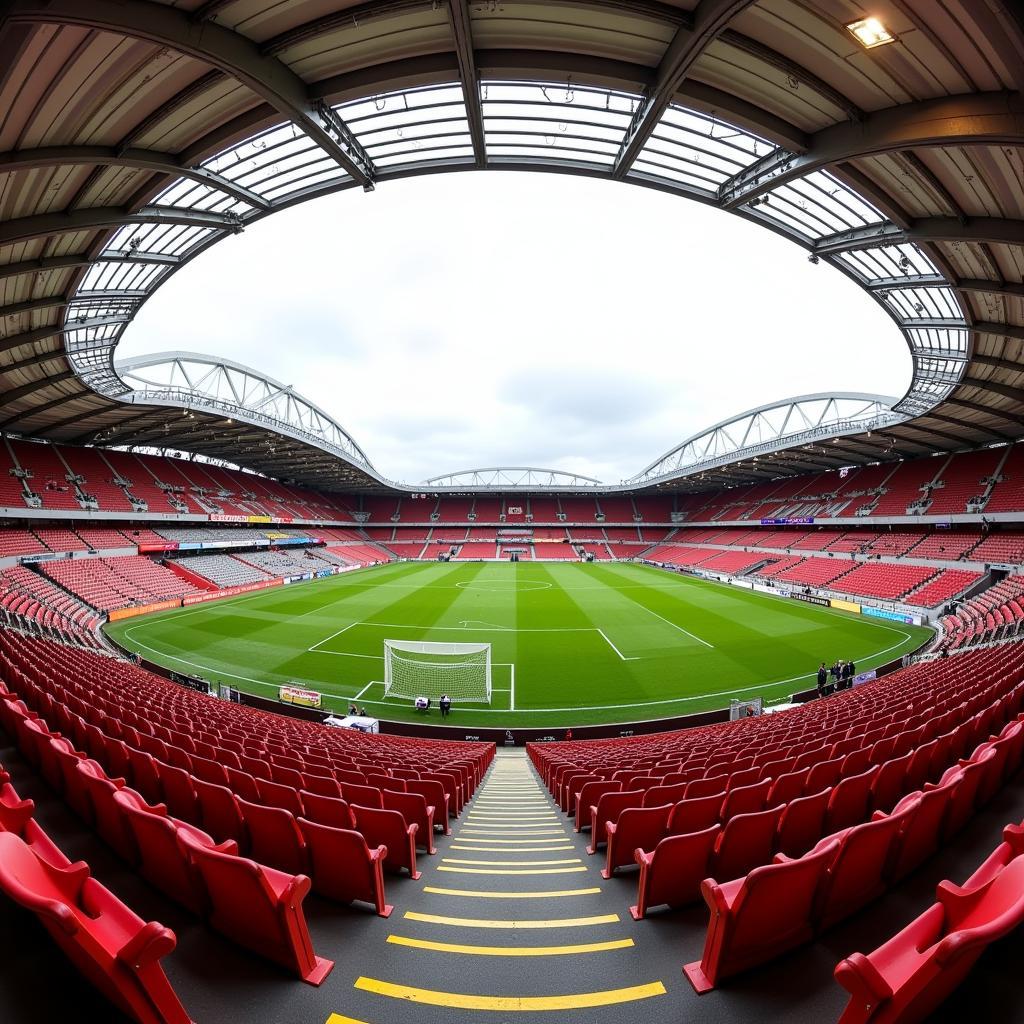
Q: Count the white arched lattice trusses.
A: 3